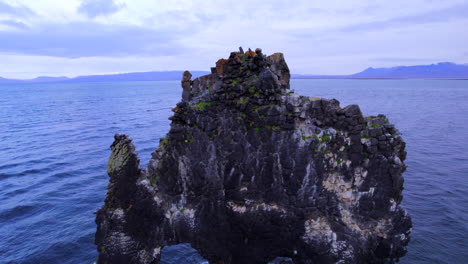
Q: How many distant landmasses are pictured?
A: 2